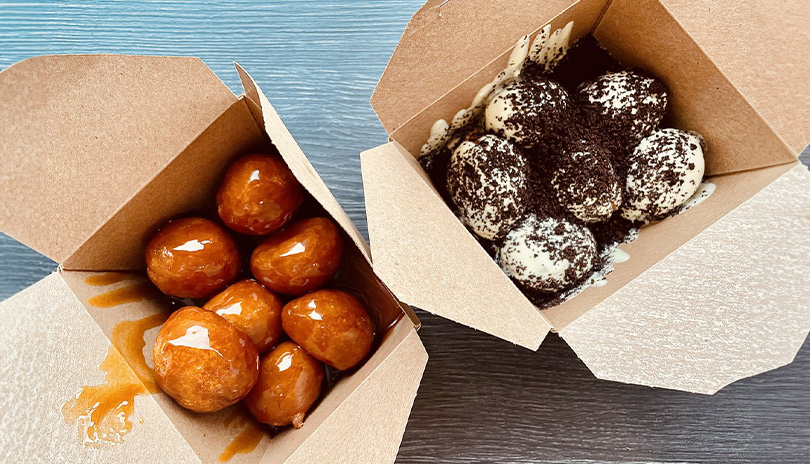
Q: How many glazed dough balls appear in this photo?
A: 7